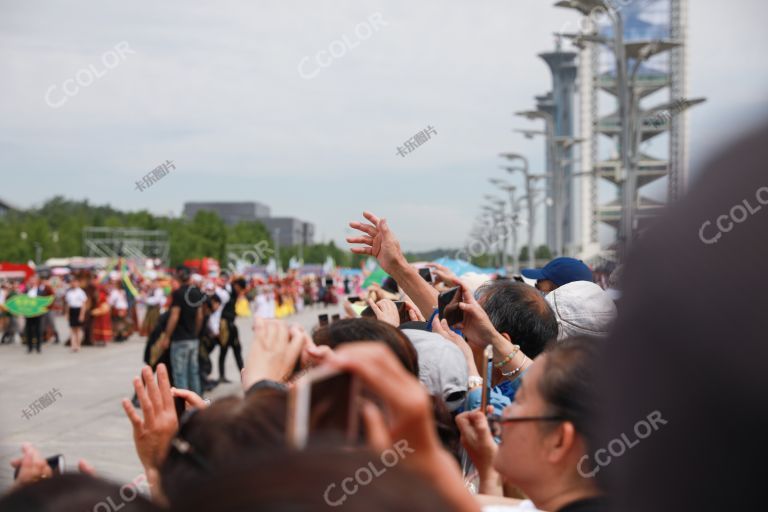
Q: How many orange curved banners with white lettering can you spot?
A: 0